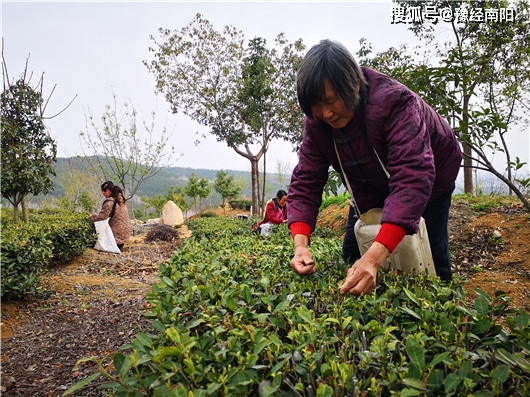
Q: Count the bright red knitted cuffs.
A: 2